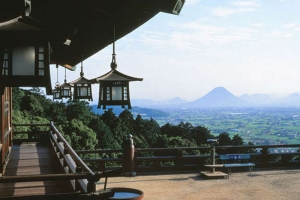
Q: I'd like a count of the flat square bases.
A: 1